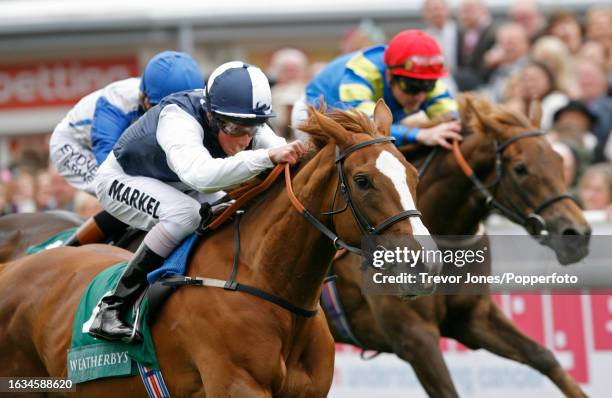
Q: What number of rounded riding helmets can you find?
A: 3